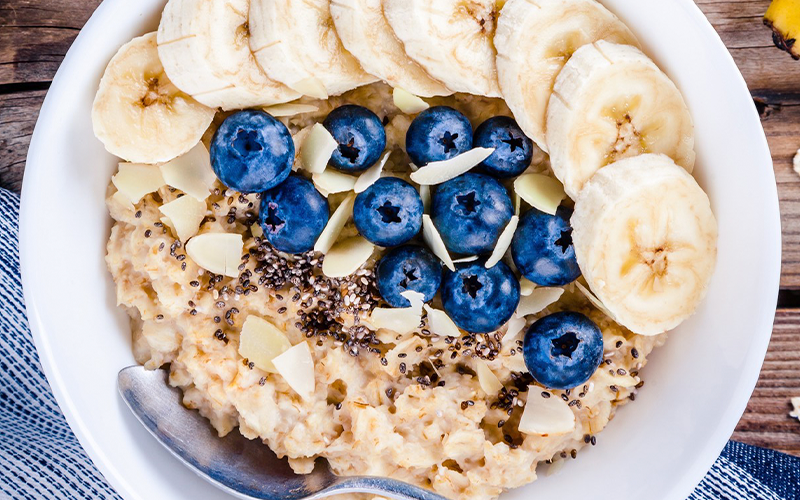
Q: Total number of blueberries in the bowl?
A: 11